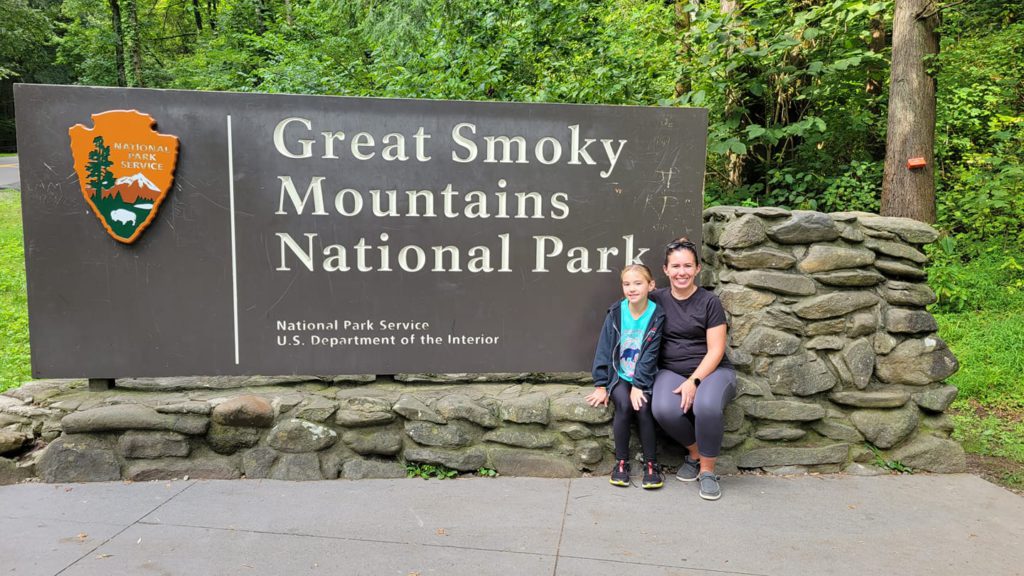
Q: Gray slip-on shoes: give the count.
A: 2